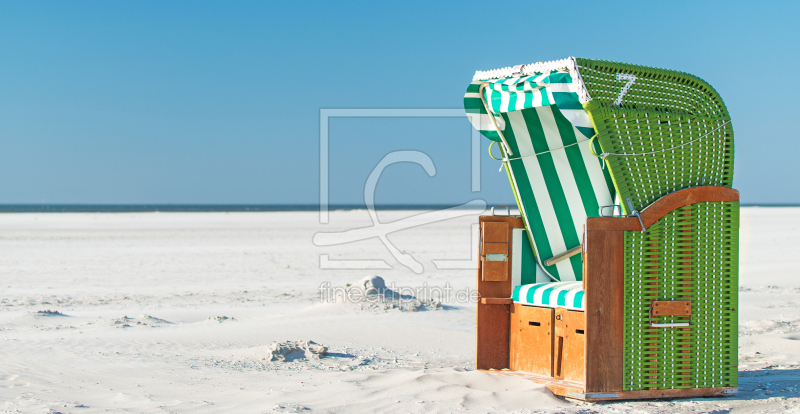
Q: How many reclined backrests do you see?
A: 1